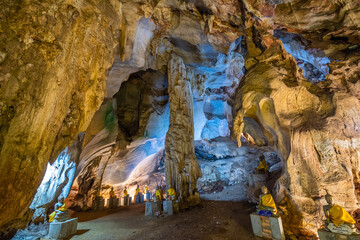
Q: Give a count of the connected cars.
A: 0